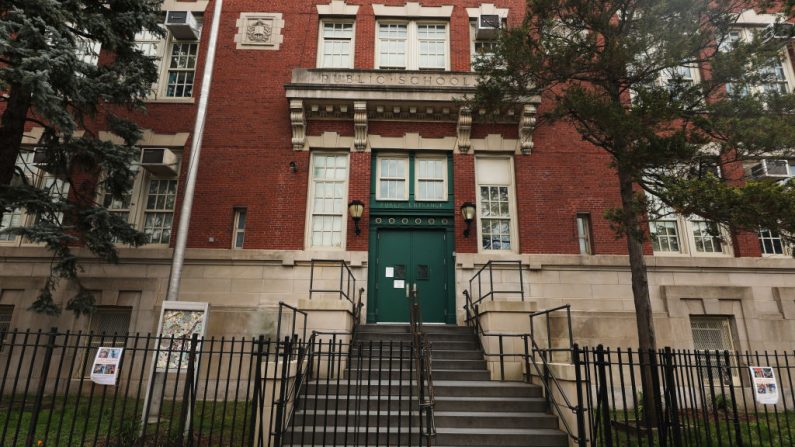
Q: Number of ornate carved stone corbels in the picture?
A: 4